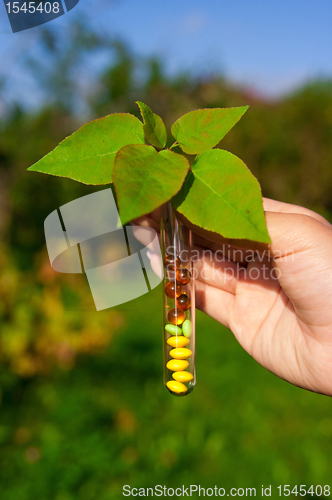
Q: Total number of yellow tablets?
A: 5